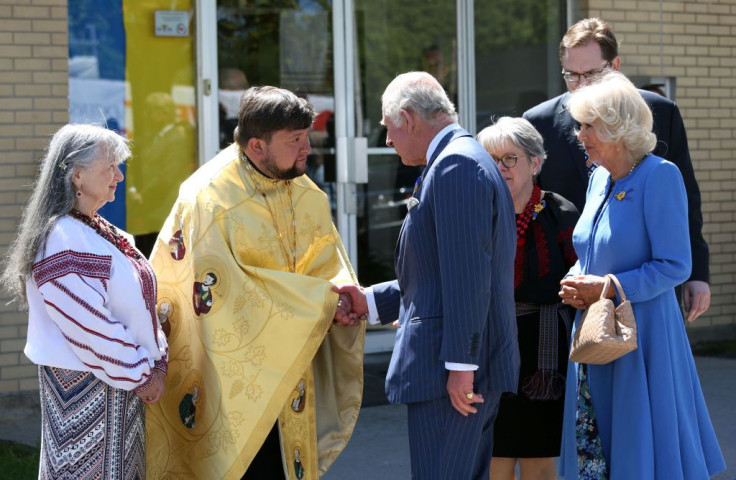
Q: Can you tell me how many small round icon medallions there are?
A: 6